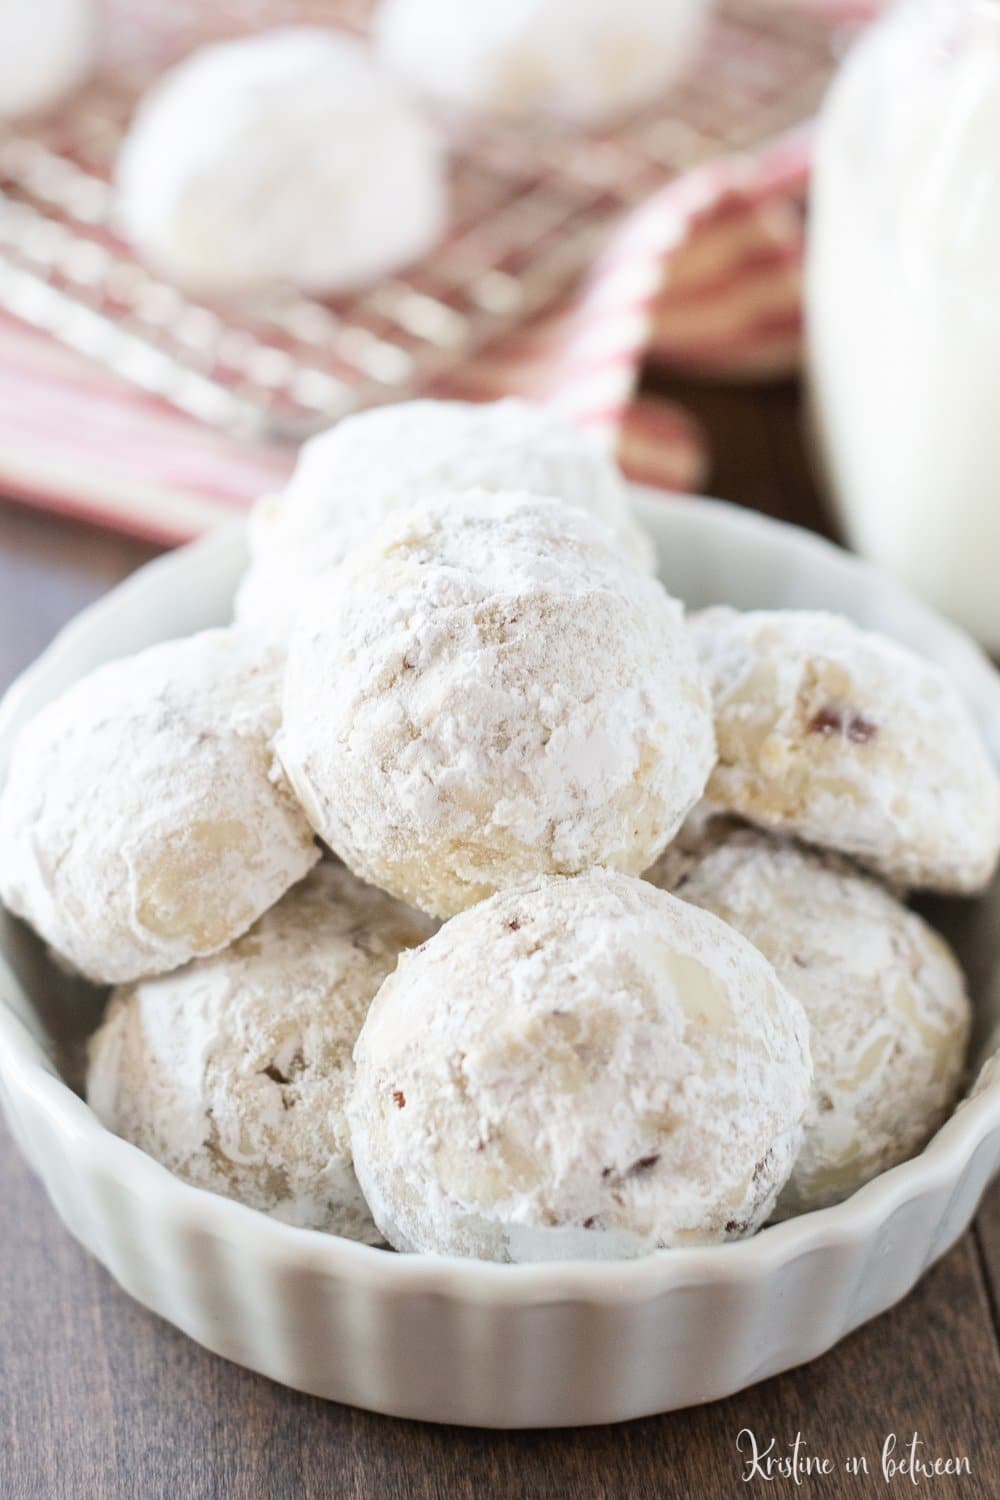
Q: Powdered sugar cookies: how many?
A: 10